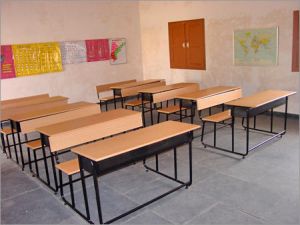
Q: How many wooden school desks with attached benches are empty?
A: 8